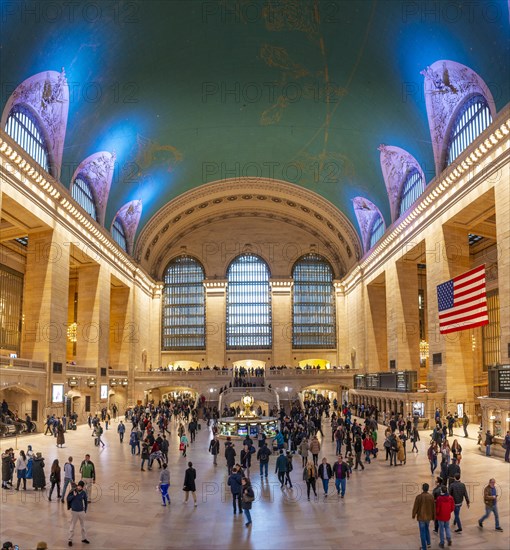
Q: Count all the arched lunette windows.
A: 6